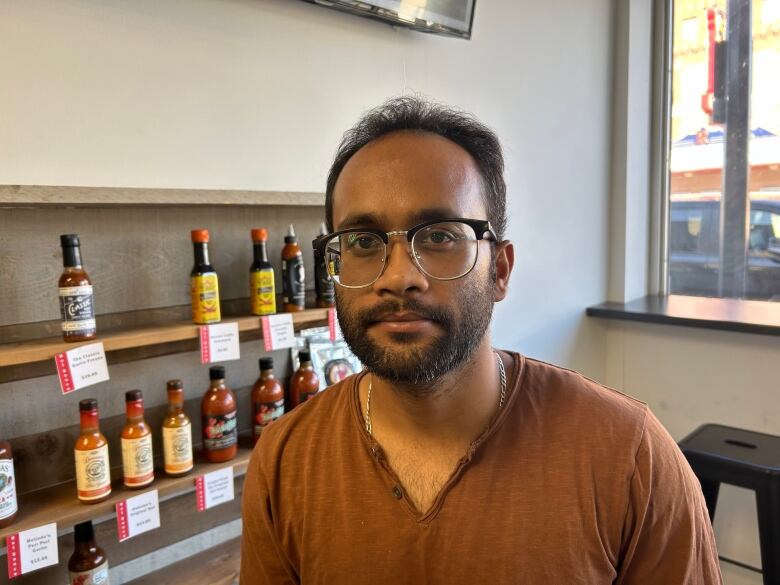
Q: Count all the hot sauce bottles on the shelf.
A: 13